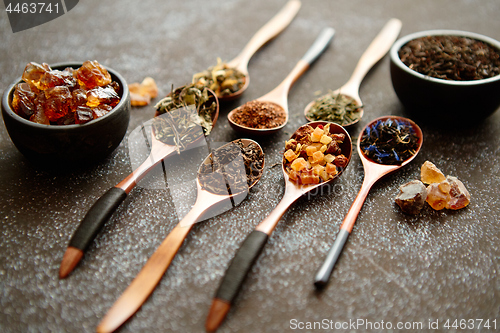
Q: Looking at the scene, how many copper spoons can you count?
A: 7